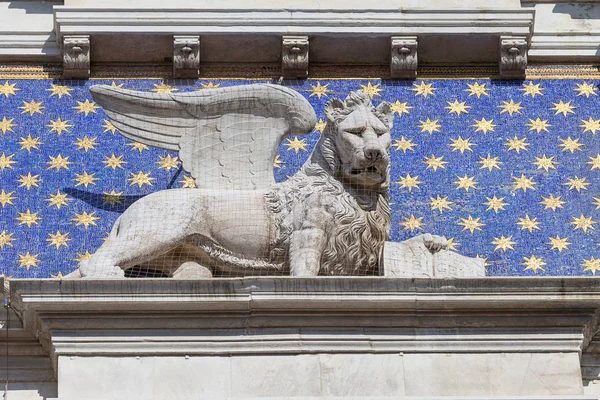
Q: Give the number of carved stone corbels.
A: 5